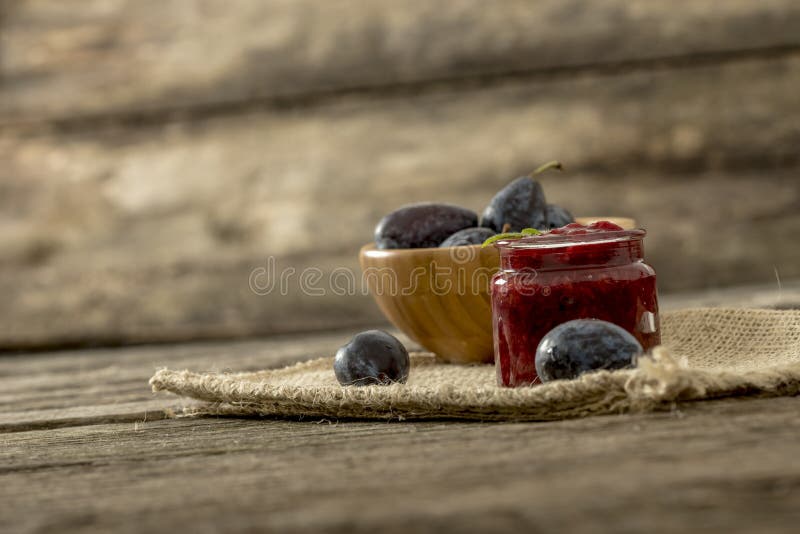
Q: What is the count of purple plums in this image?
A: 6